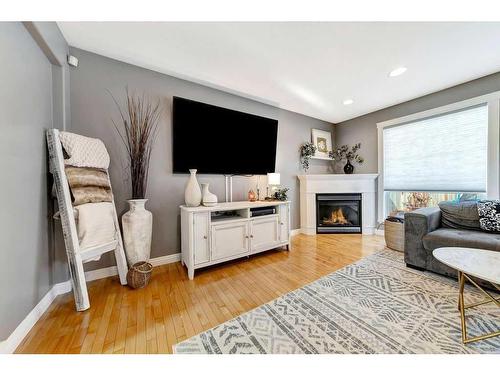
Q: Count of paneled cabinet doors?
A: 4